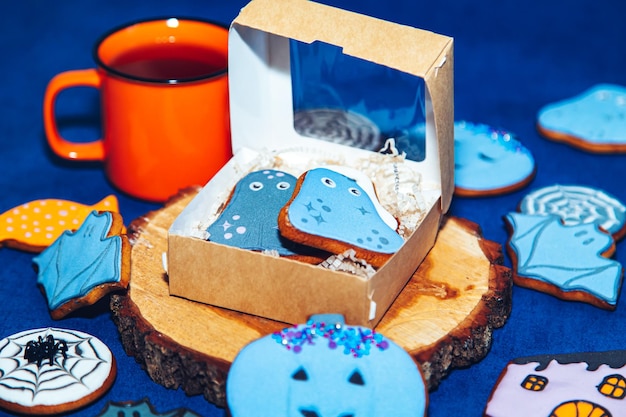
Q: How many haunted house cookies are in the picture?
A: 1